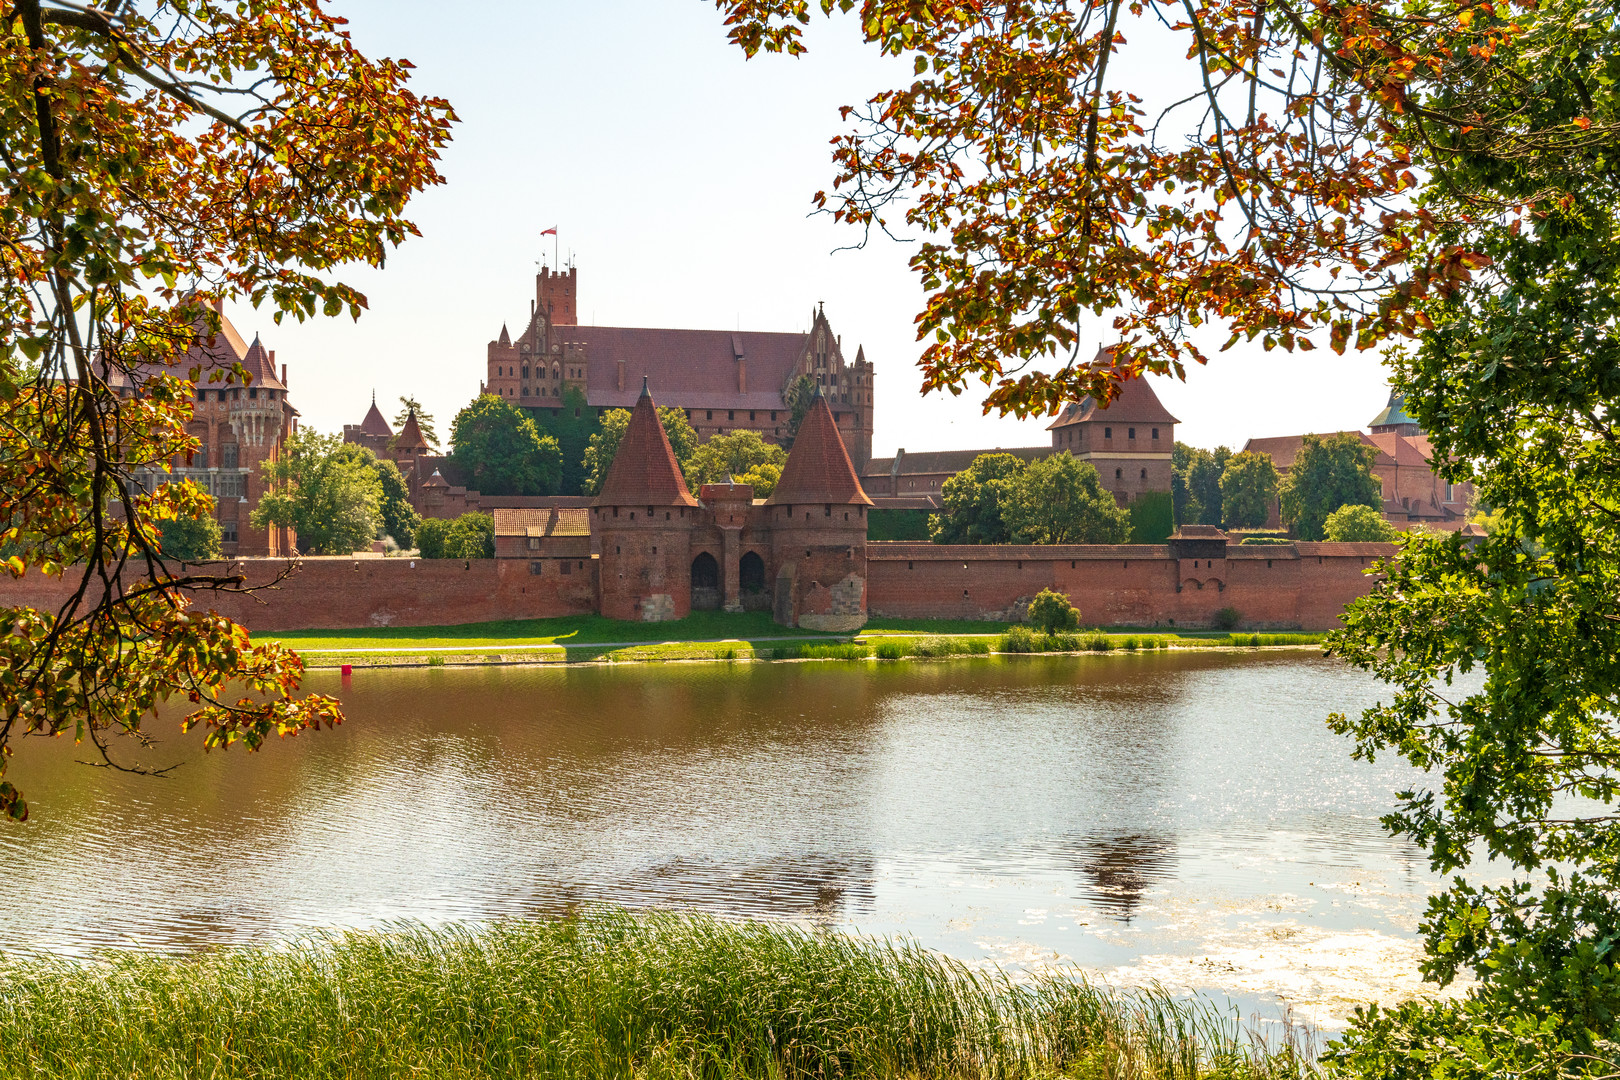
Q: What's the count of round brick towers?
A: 2